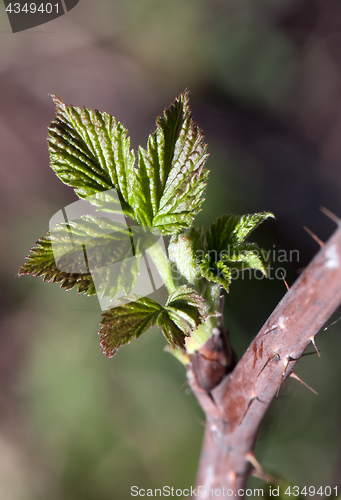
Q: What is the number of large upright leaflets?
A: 2